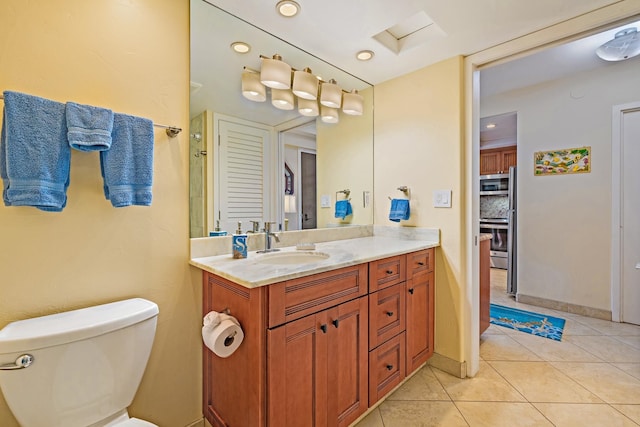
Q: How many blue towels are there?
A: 4